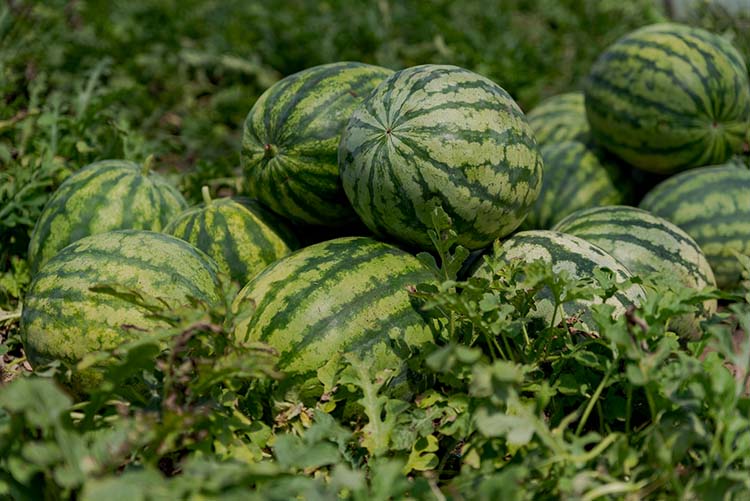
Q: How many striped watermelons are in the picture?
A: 12